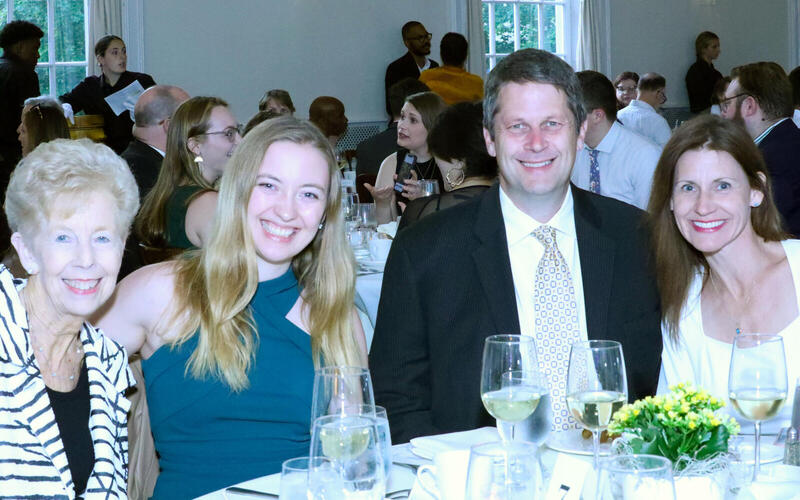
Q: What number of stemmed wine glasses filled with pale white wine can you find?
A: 4